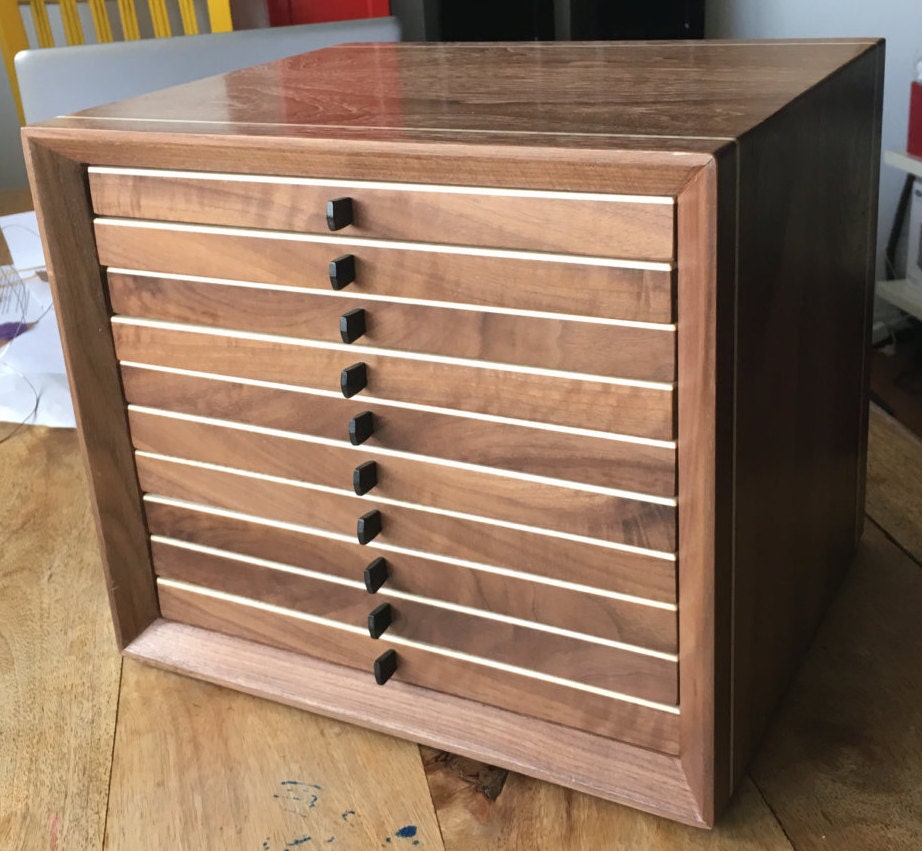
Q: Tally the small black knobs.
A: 10